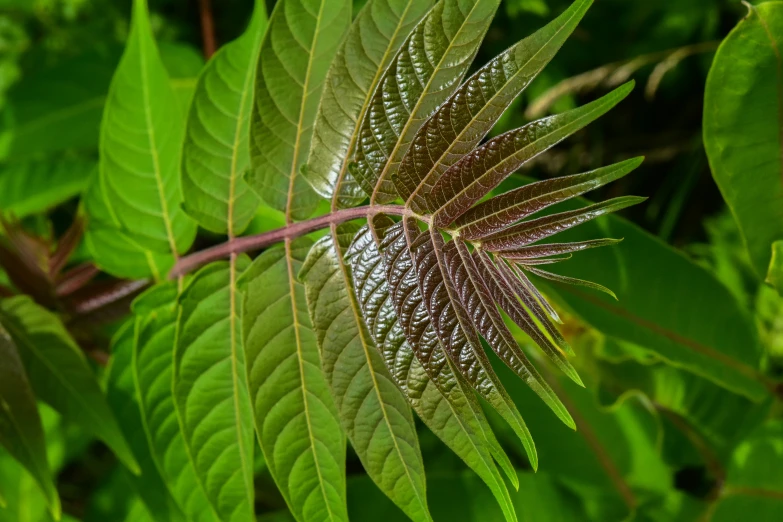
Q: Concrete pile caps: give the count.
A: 0